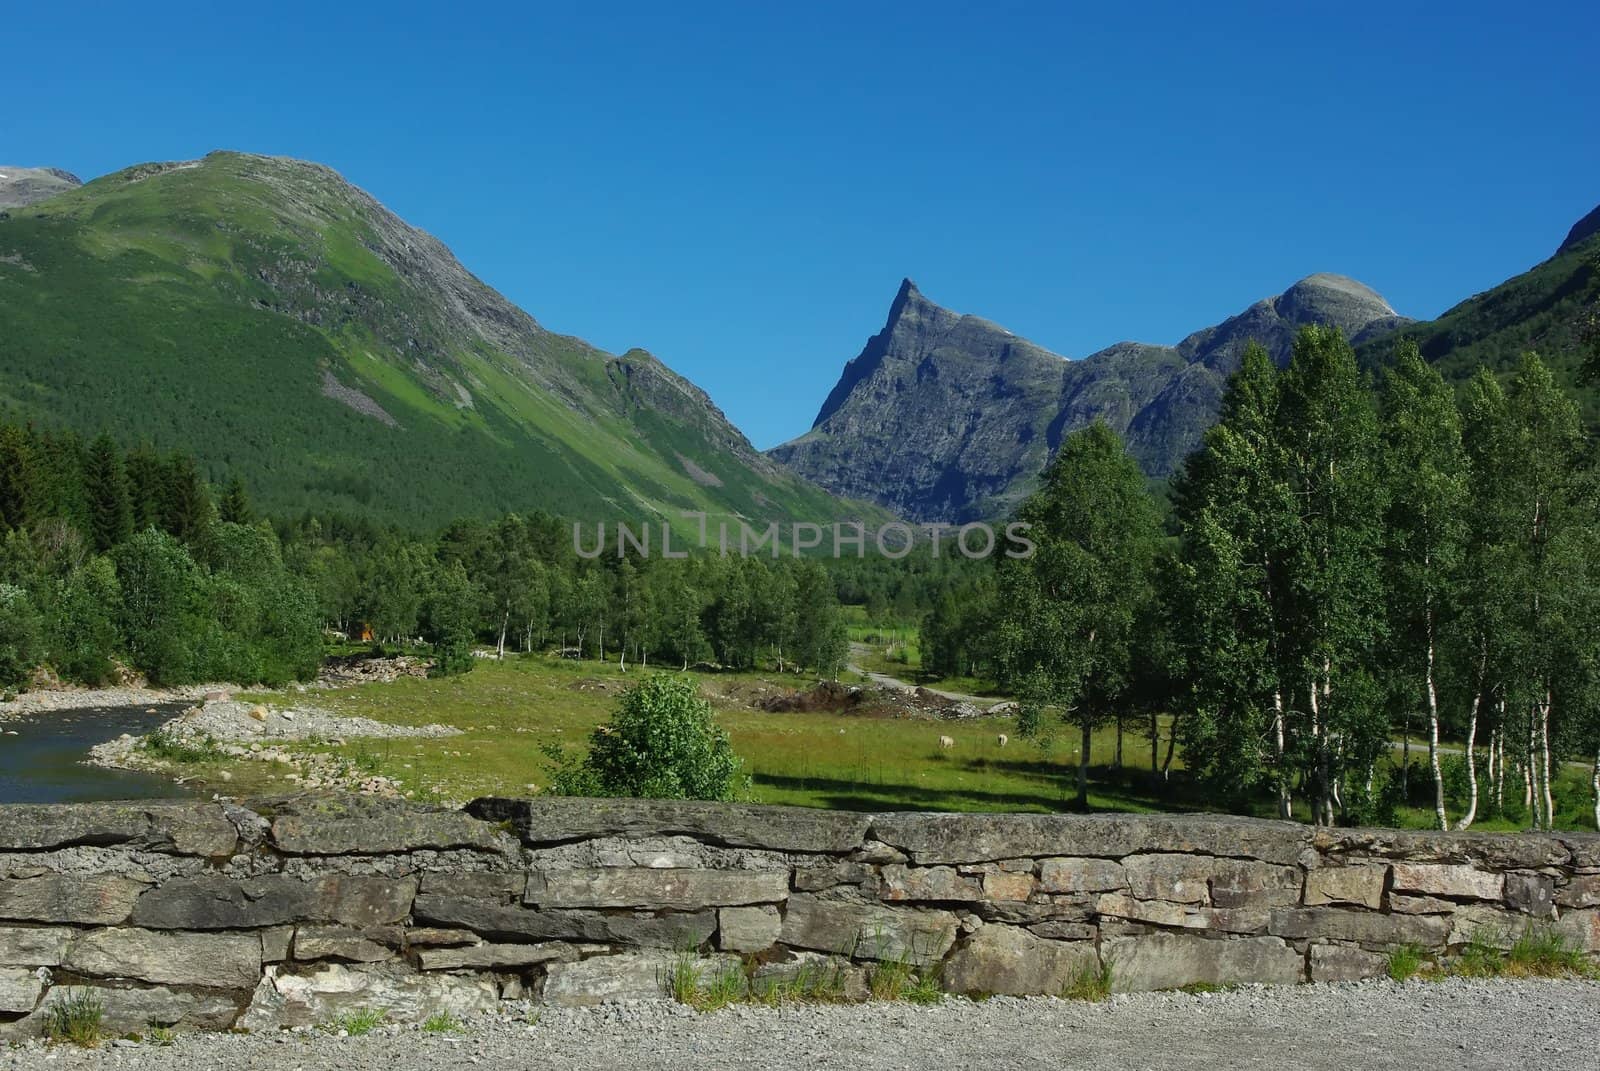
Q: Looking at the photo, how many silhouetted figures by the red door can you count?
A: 0